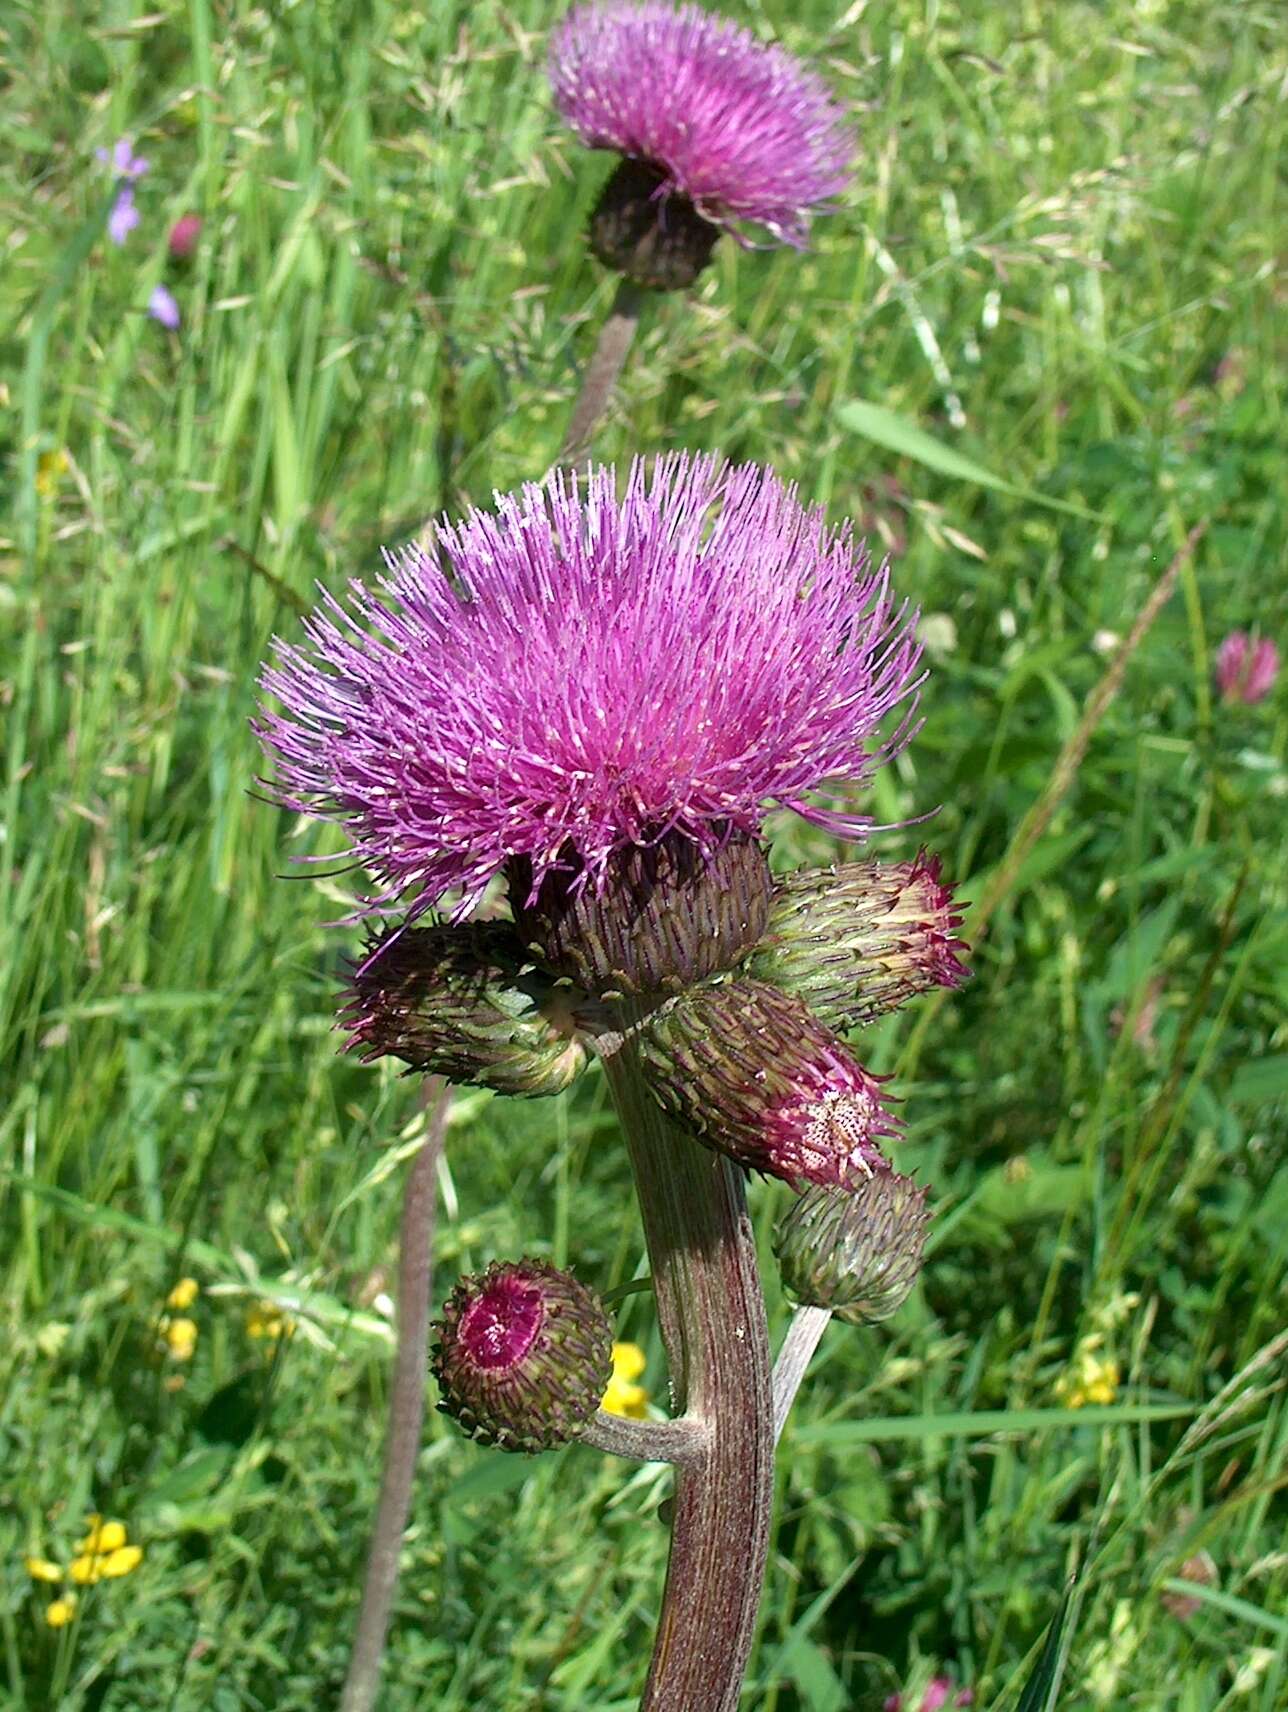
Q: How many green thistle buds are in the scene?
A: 5